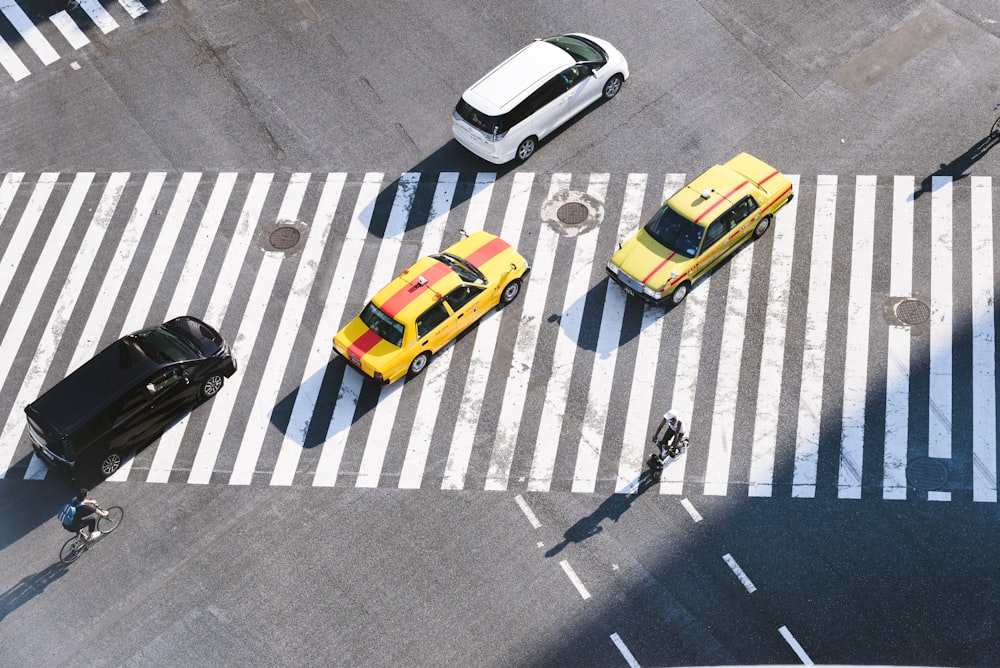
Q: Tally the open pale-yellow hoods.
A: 0